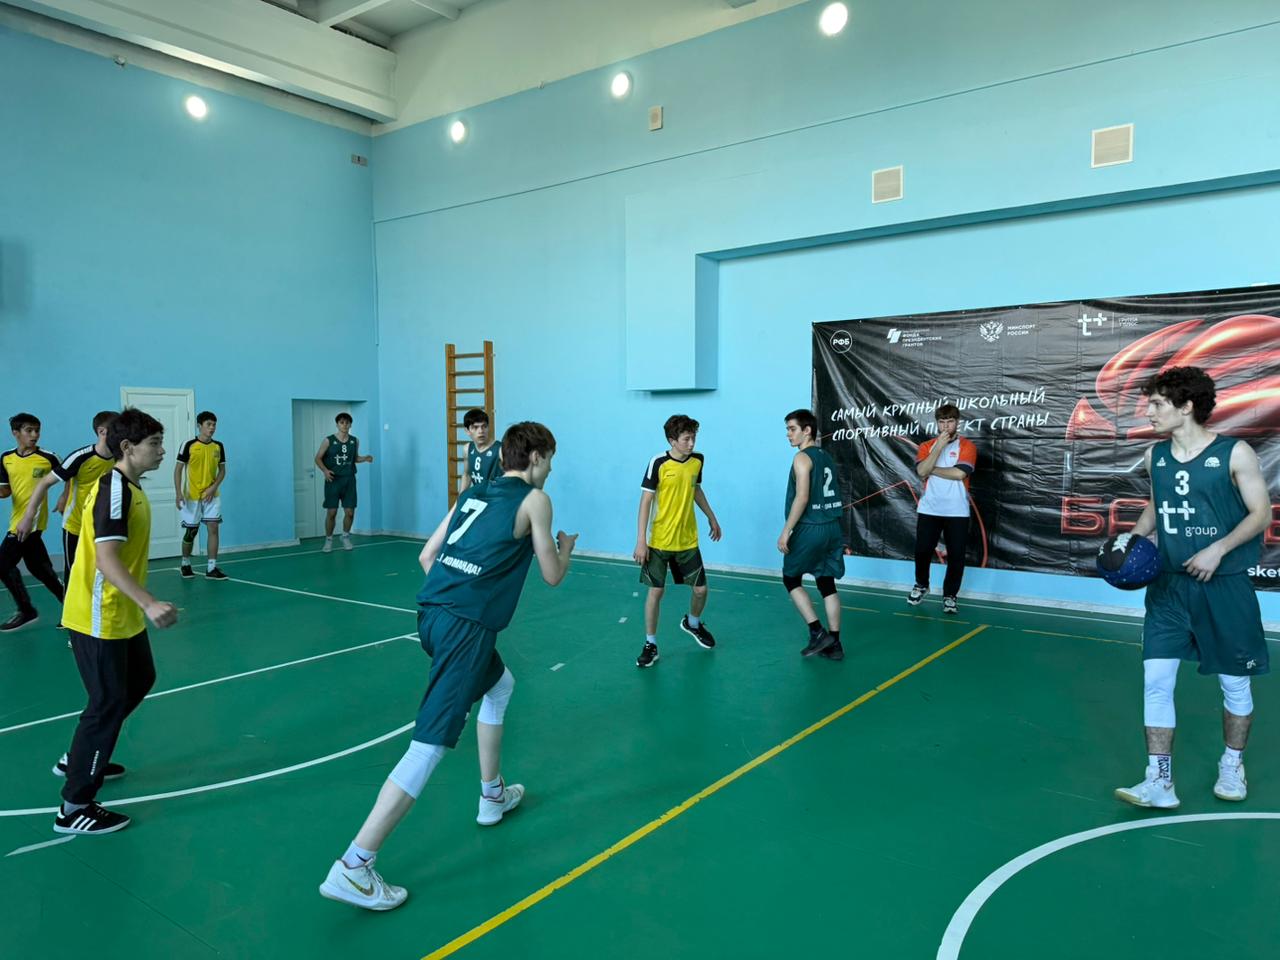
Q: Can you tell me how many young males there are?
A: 11